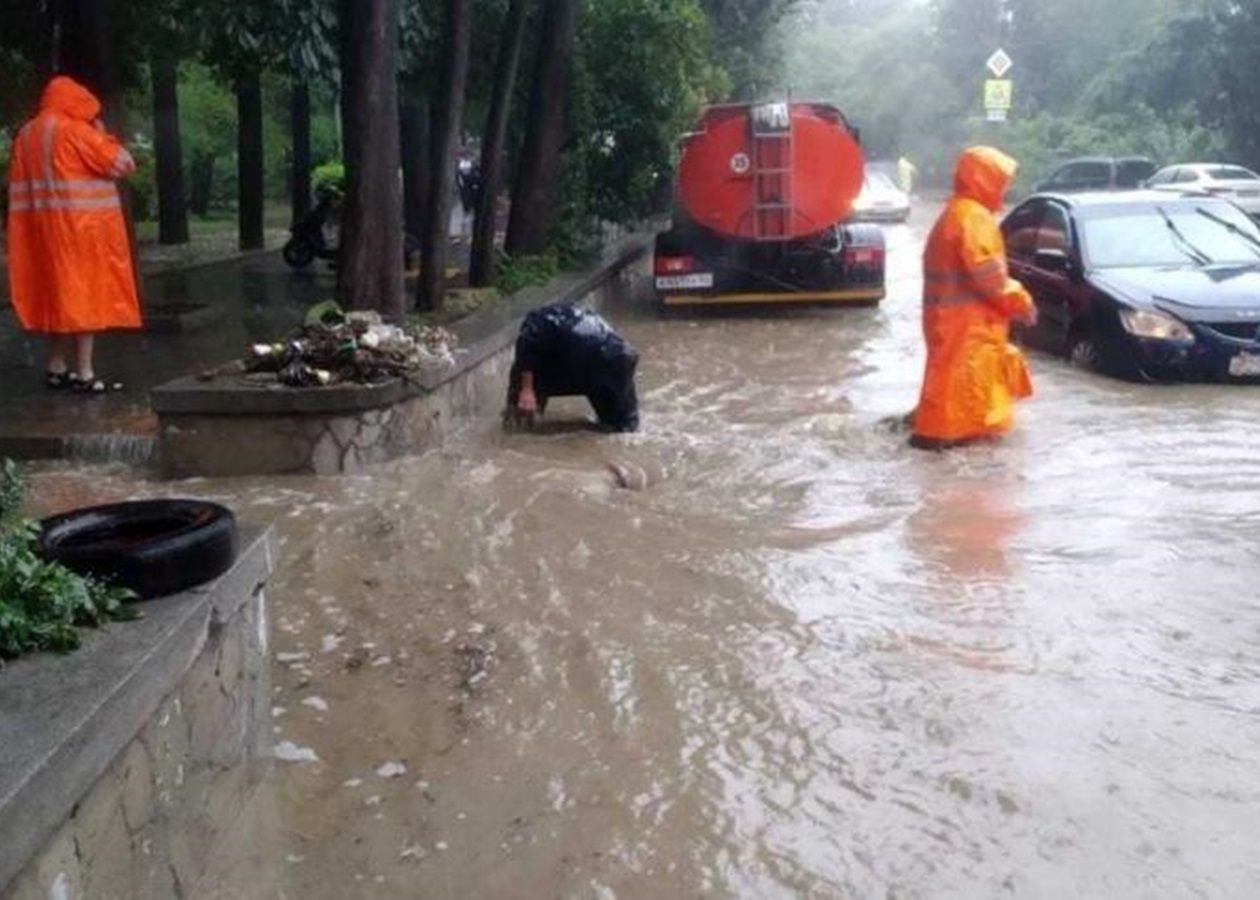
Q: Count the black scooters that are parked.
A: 1